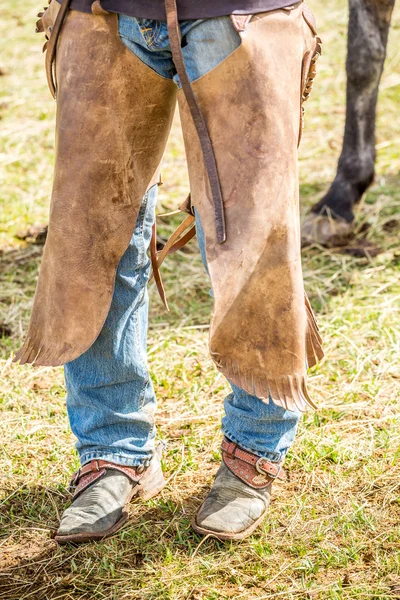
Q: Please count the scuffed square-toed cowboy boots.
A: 2